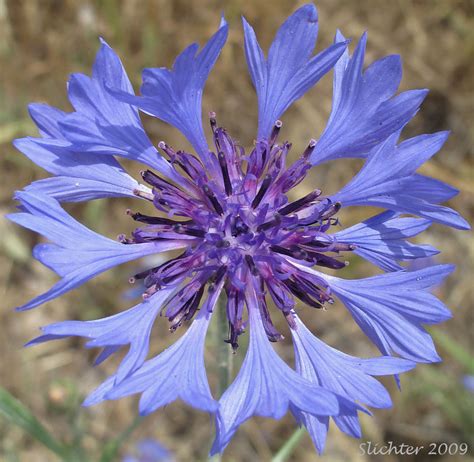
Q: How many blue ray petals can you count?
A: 13